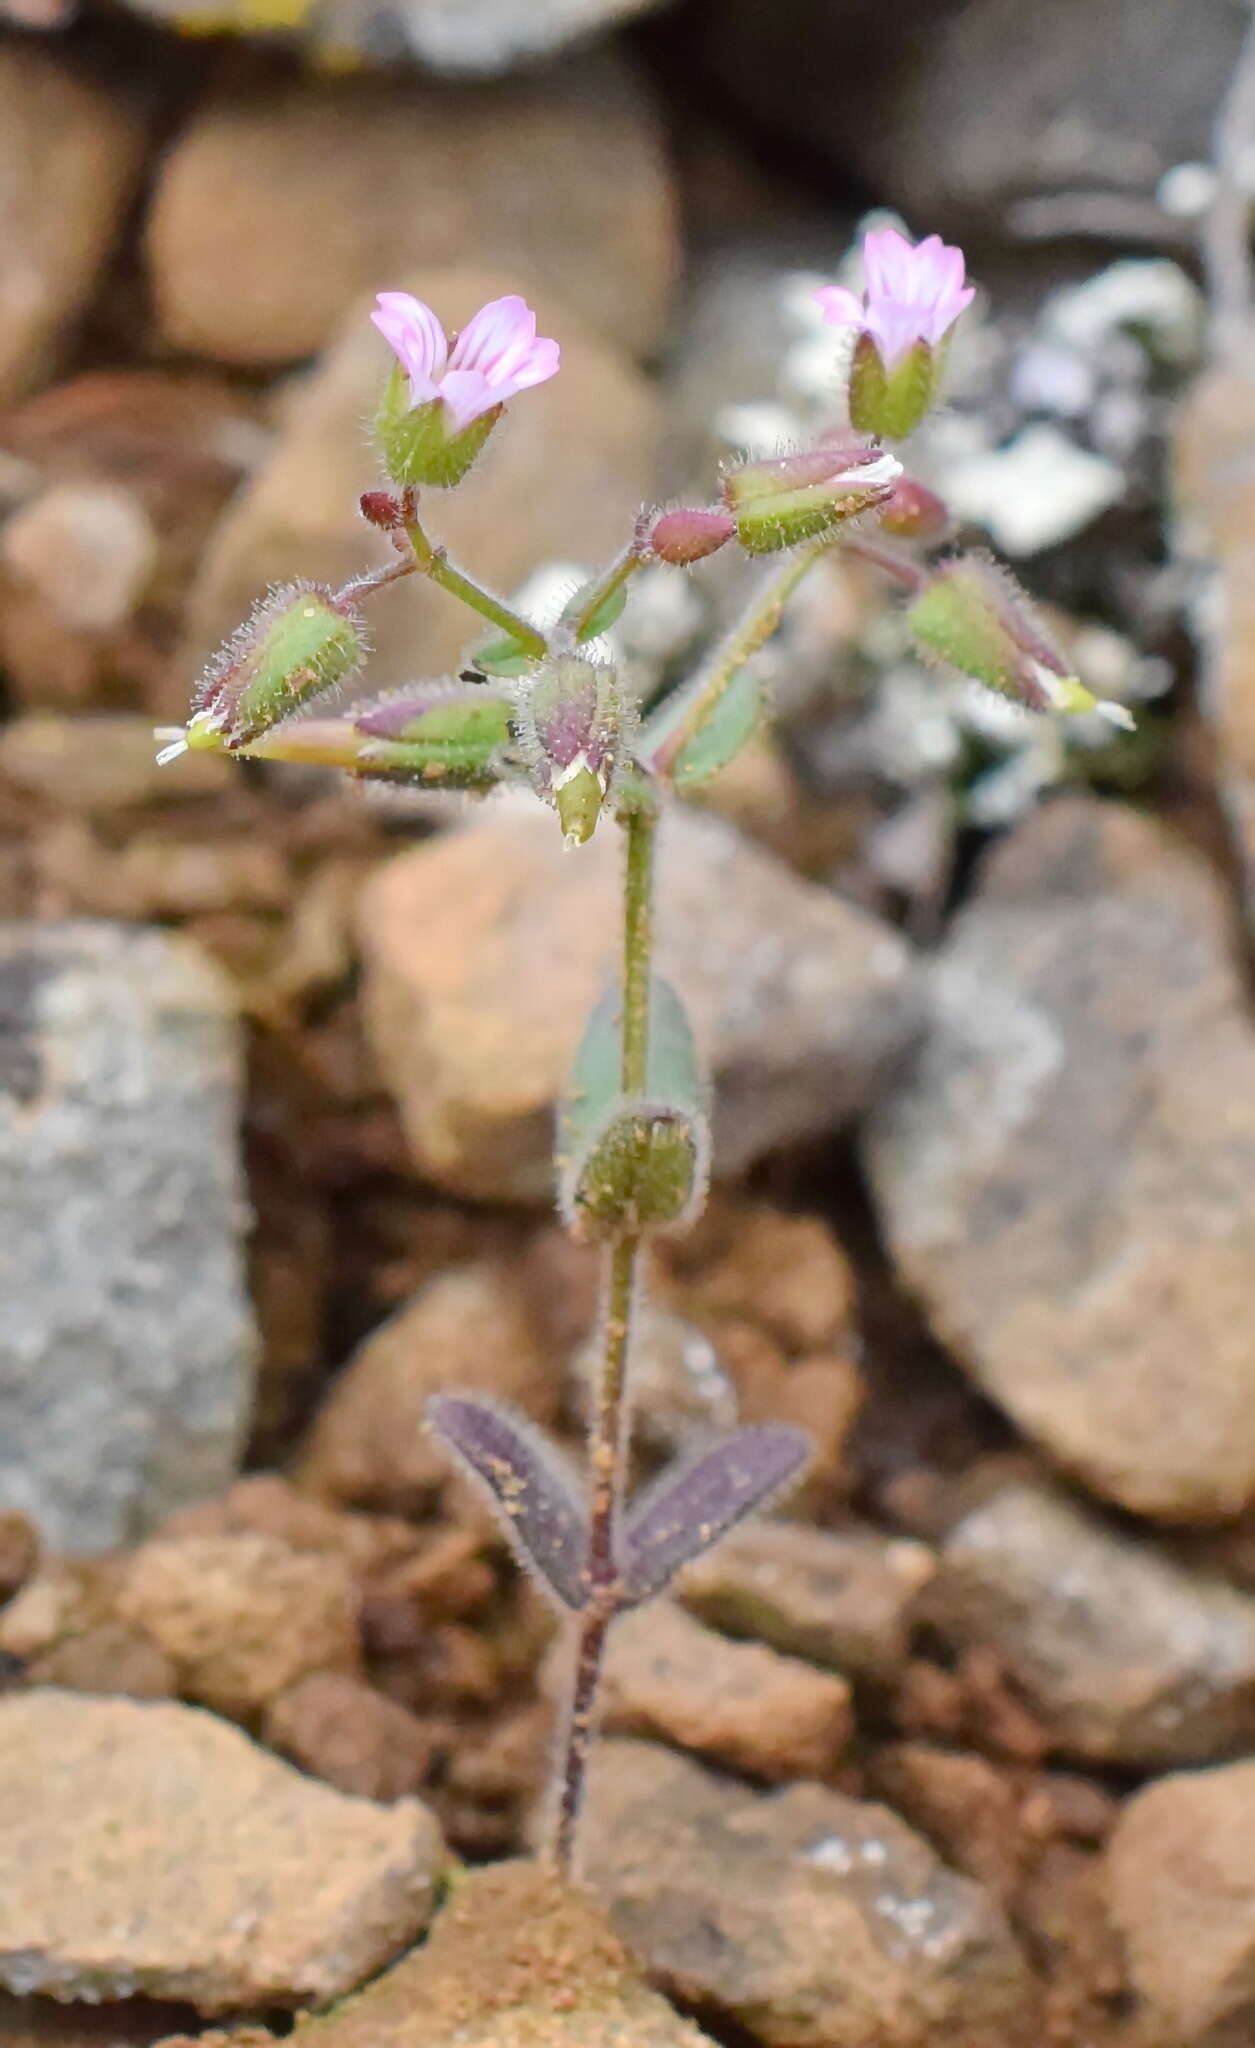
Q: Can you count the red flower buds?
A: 3